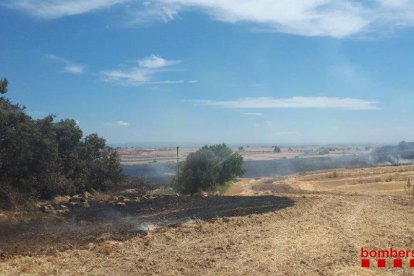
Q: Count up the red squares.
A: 4